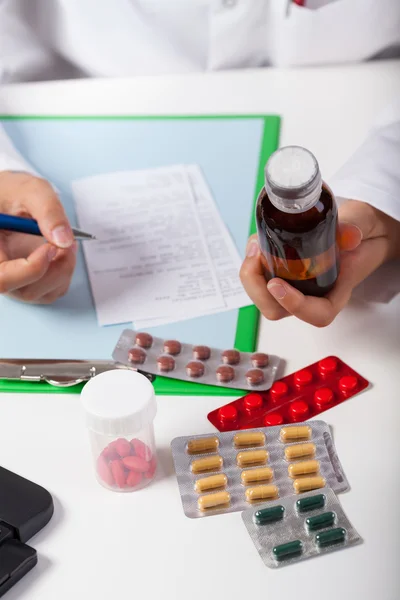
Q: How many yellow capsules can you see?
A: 12